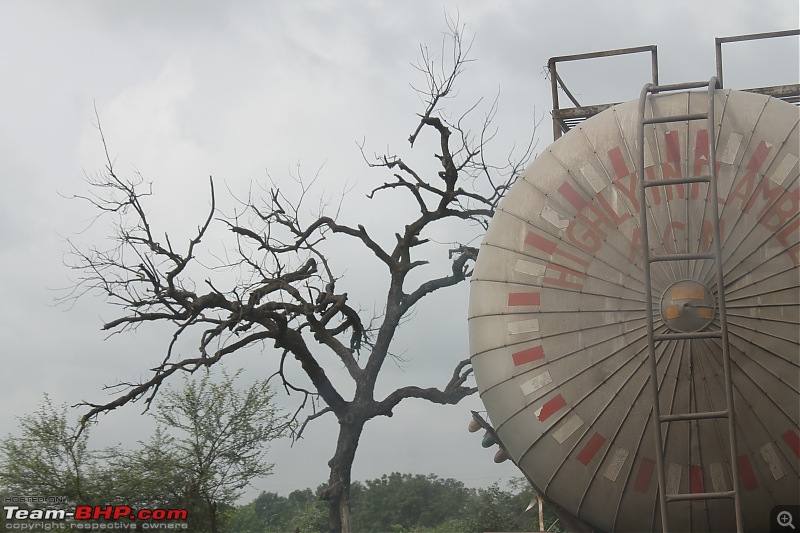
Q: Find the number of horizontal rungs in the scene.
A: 7